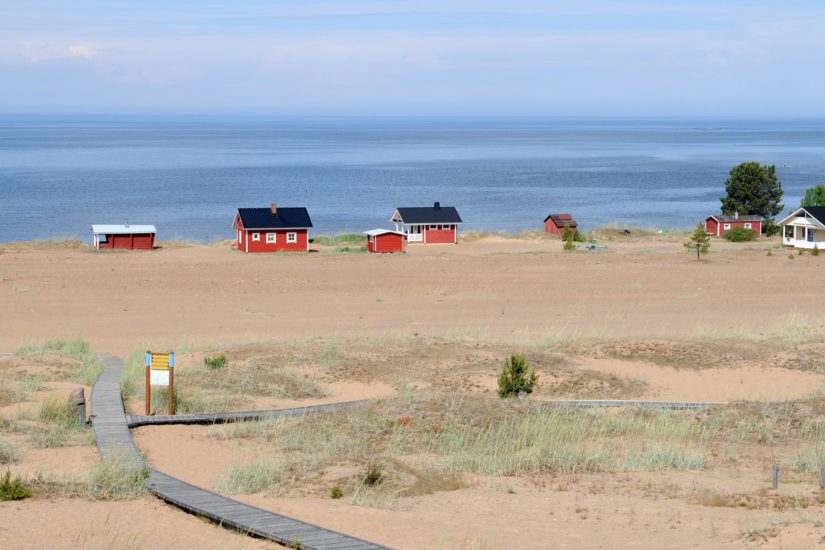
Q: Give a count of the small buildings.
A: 7